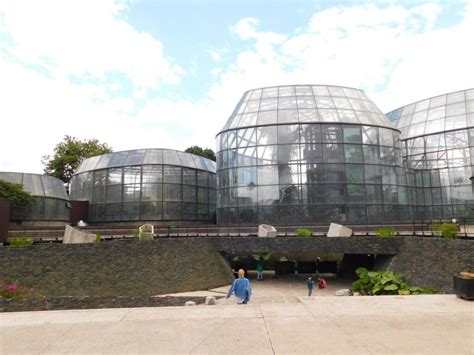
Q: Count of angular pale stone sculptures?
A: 4